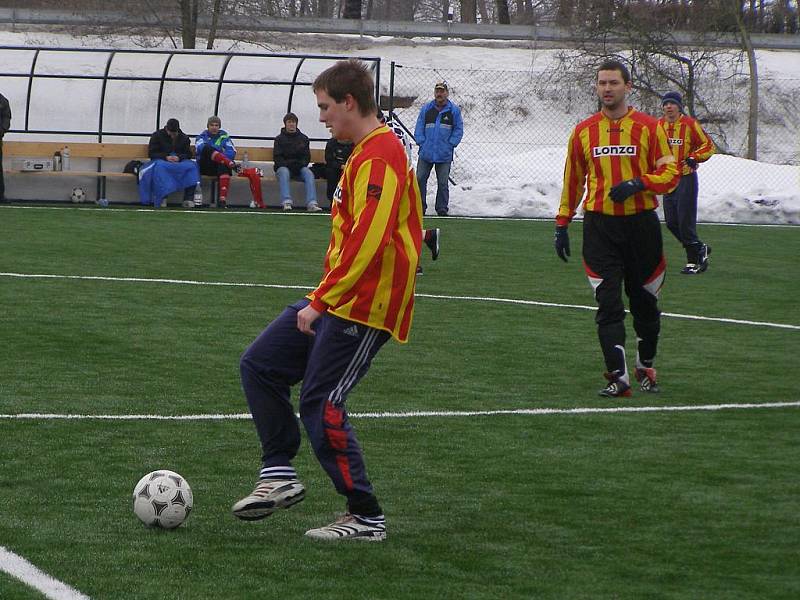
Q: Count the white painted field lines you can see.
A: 4